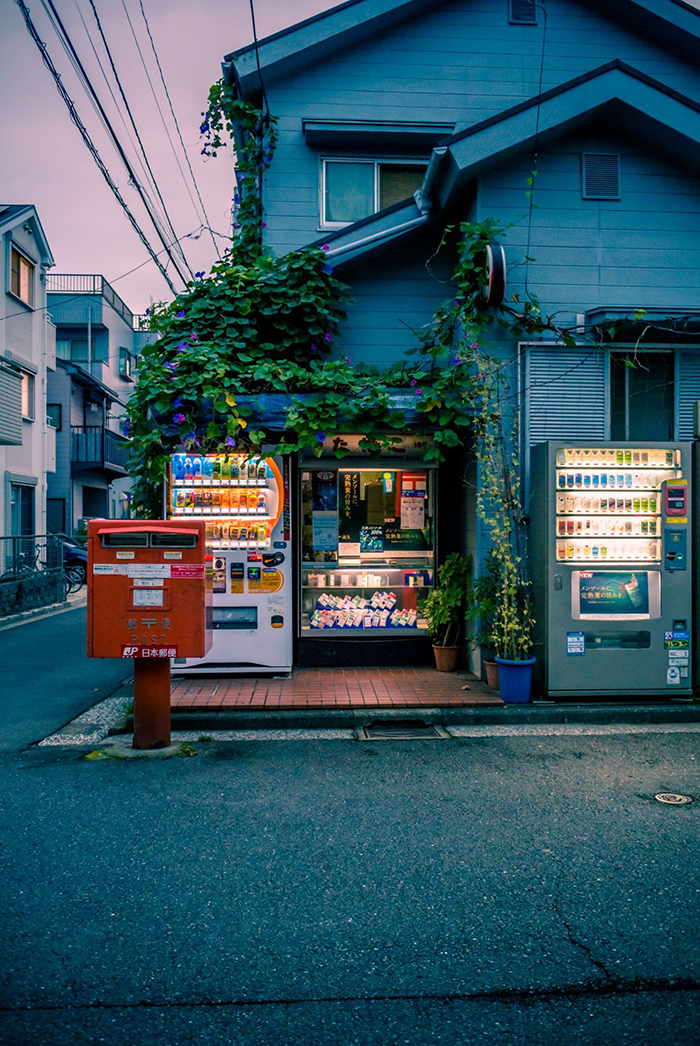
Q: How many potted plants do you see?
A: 3